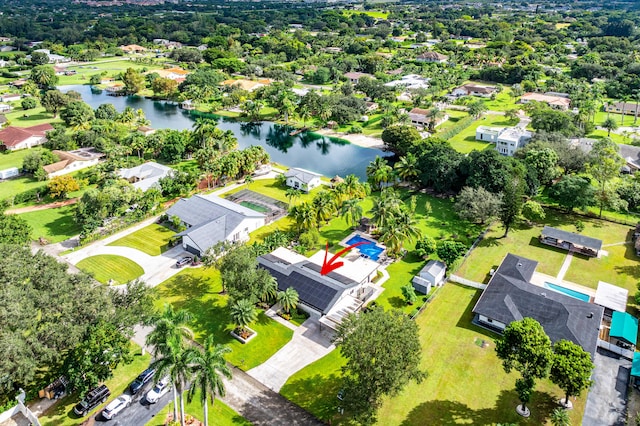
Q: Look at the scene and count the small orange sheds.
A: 0